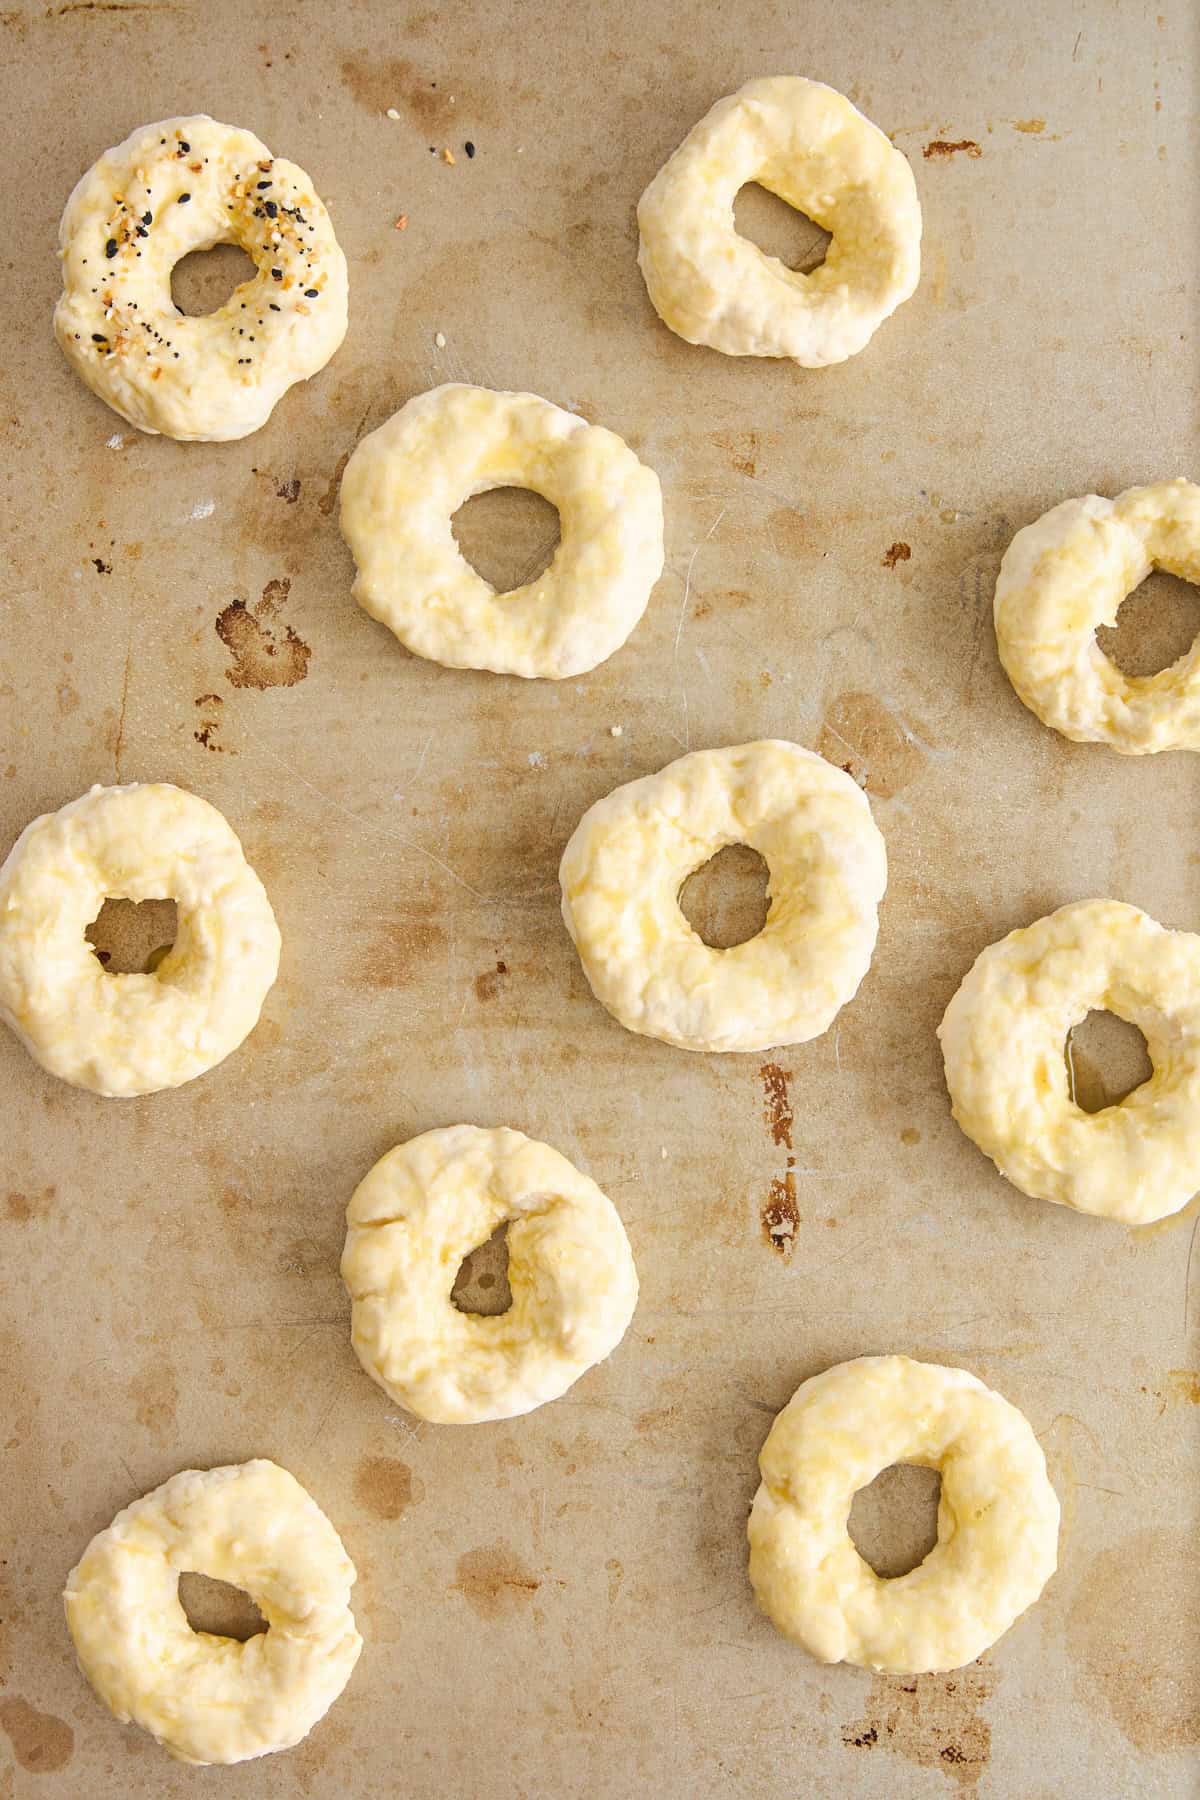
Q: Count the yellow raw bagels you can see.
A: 10